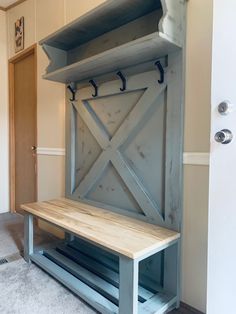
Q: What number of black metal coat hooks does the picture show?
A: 4